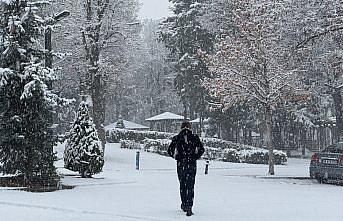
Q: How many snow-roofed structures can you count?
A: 3